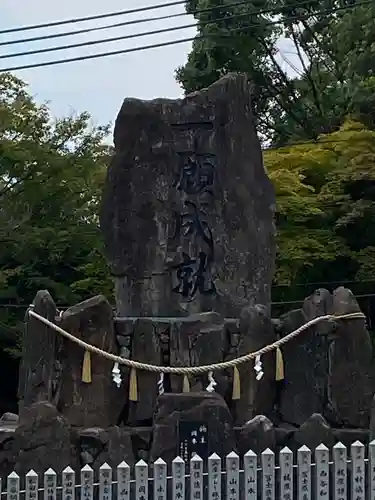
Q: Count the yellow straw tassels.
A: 5